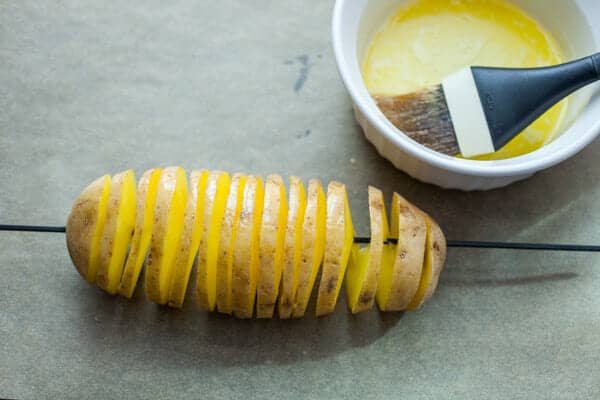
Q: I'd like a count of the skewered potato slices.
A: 15